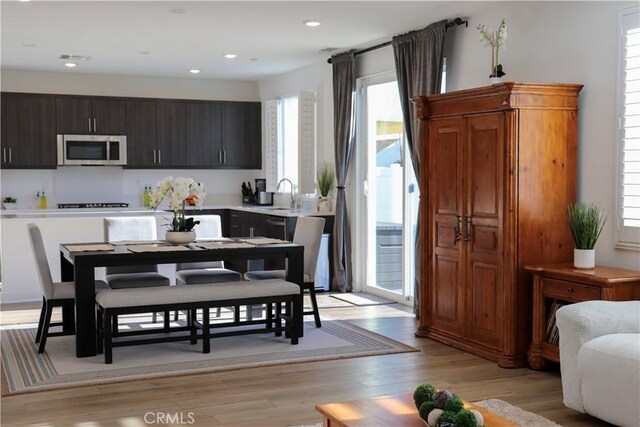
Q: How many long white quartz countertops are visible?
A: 2